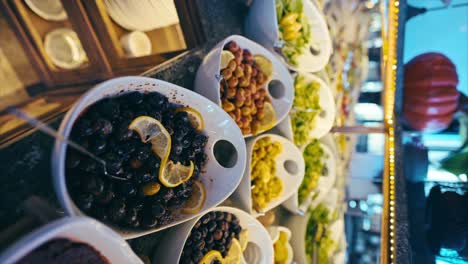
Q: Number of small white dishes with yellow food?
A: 2